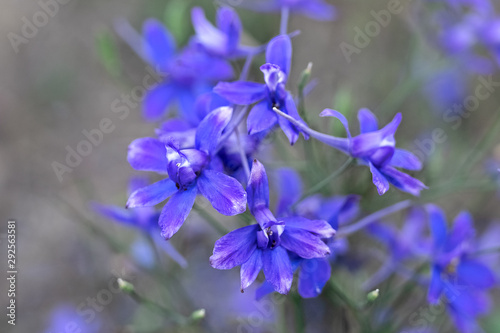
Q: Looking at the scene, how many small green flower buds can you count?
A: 4